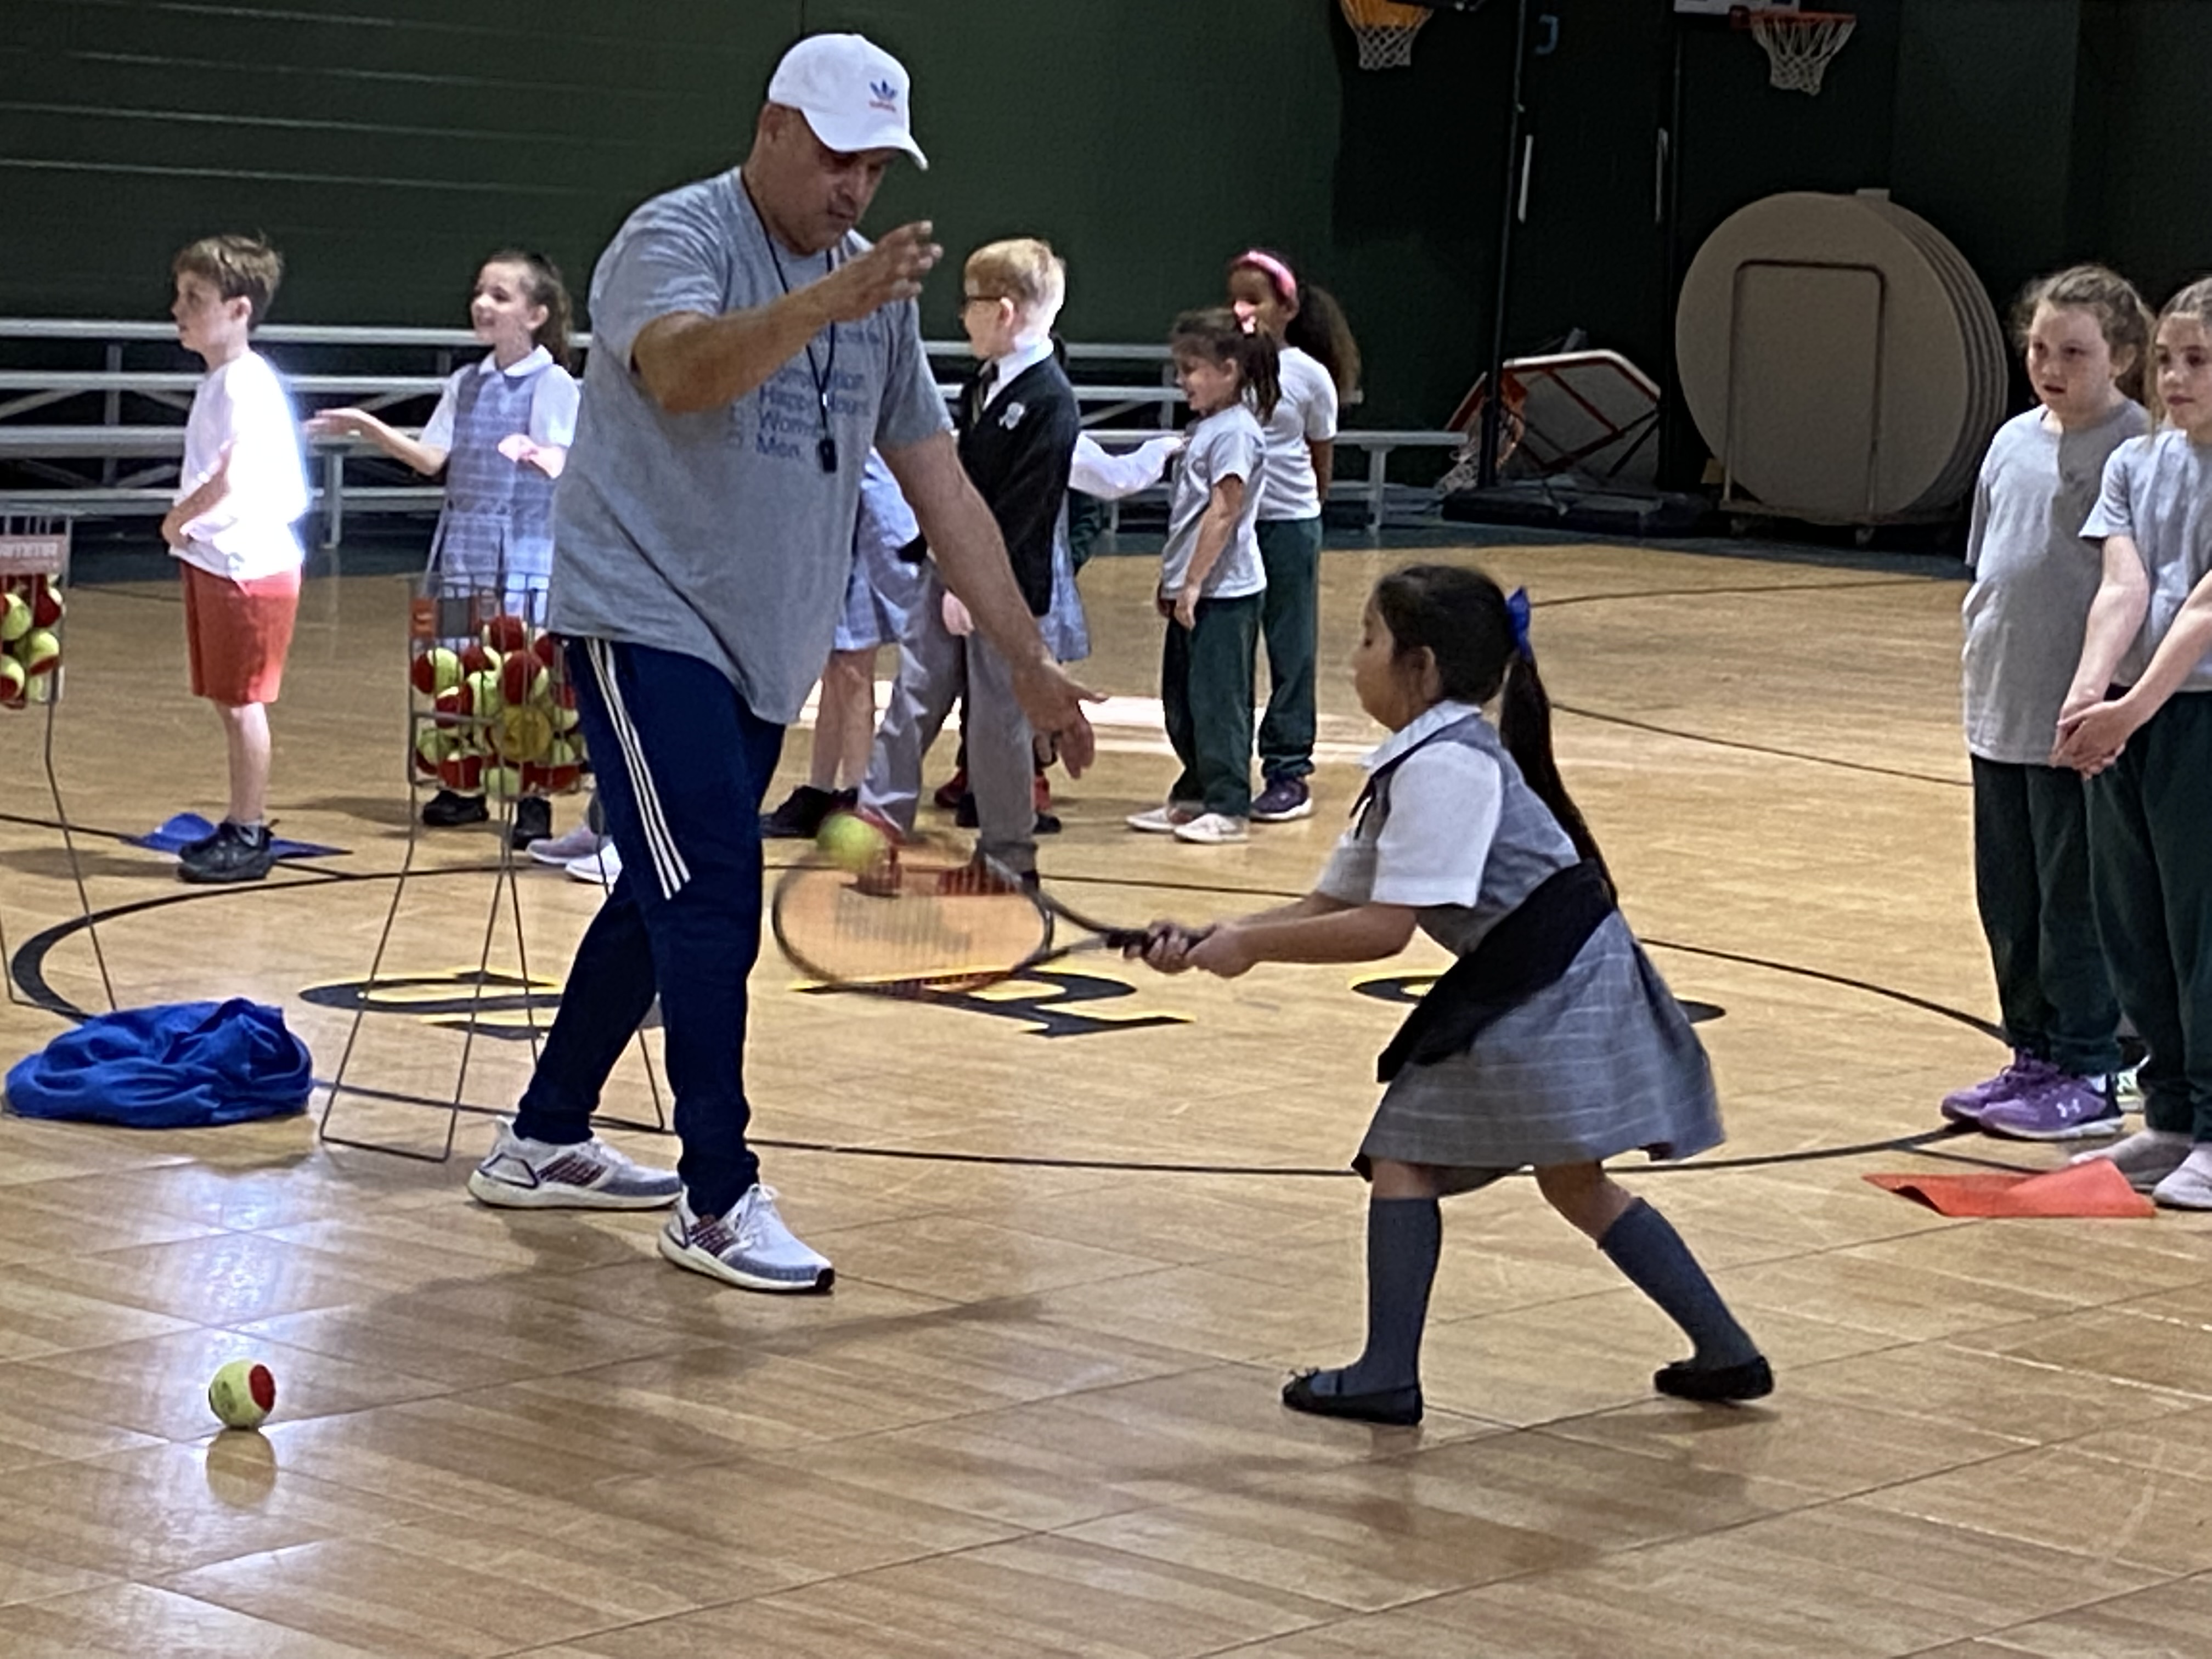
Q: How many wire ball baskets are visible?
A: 2